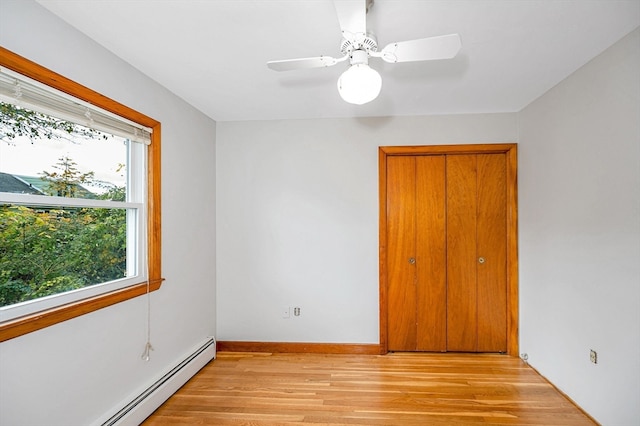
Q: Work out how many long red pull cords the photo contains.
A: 0